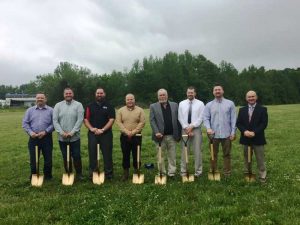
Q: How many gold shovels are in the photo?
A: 8